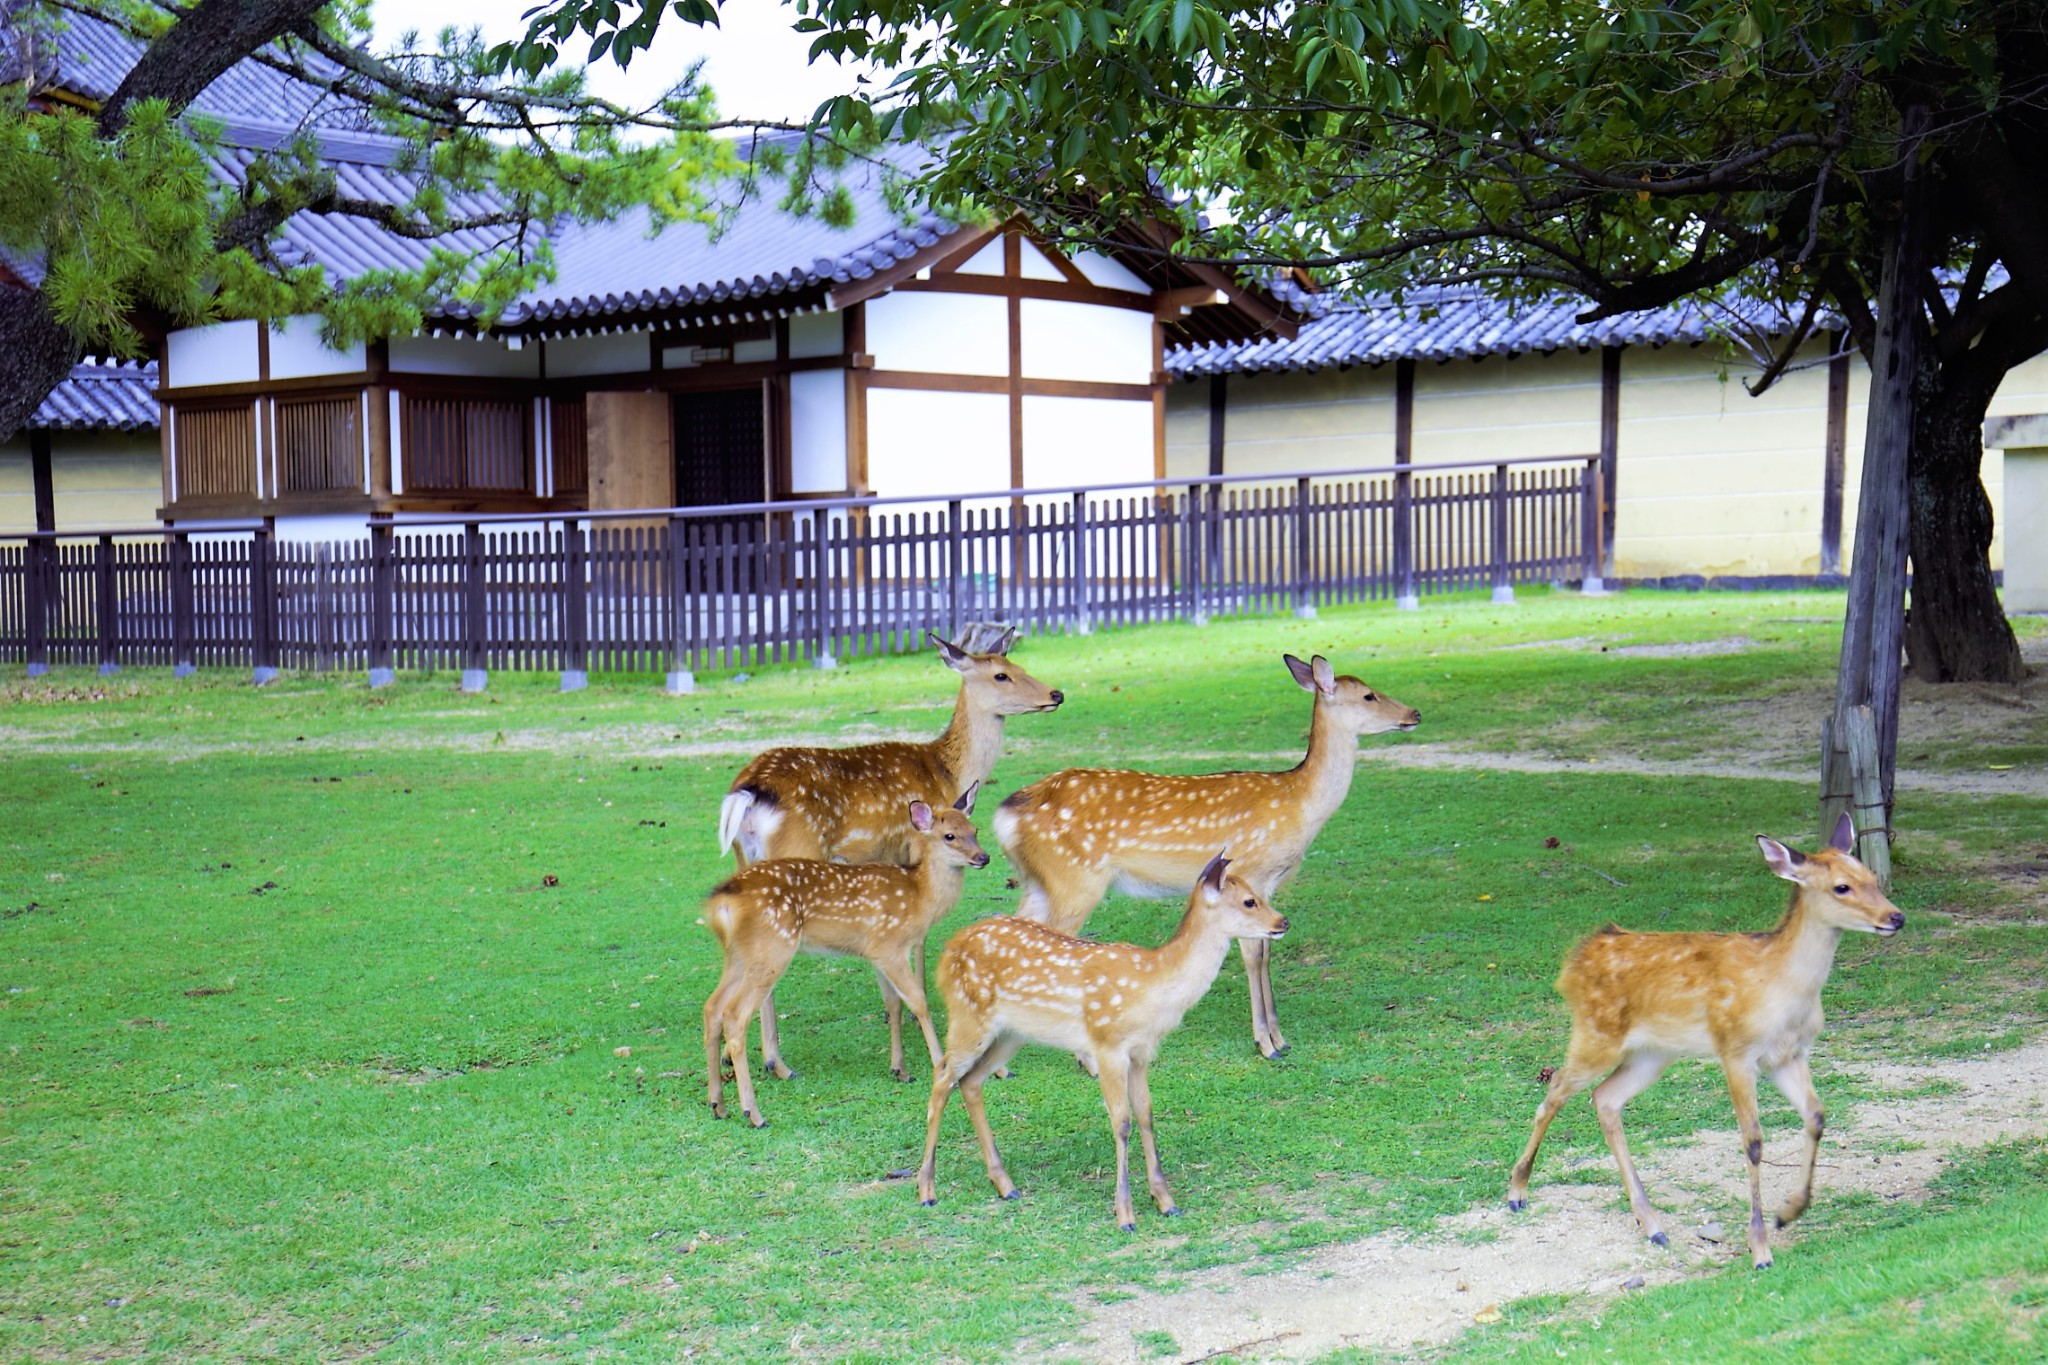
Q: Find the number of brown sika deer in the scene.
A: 5